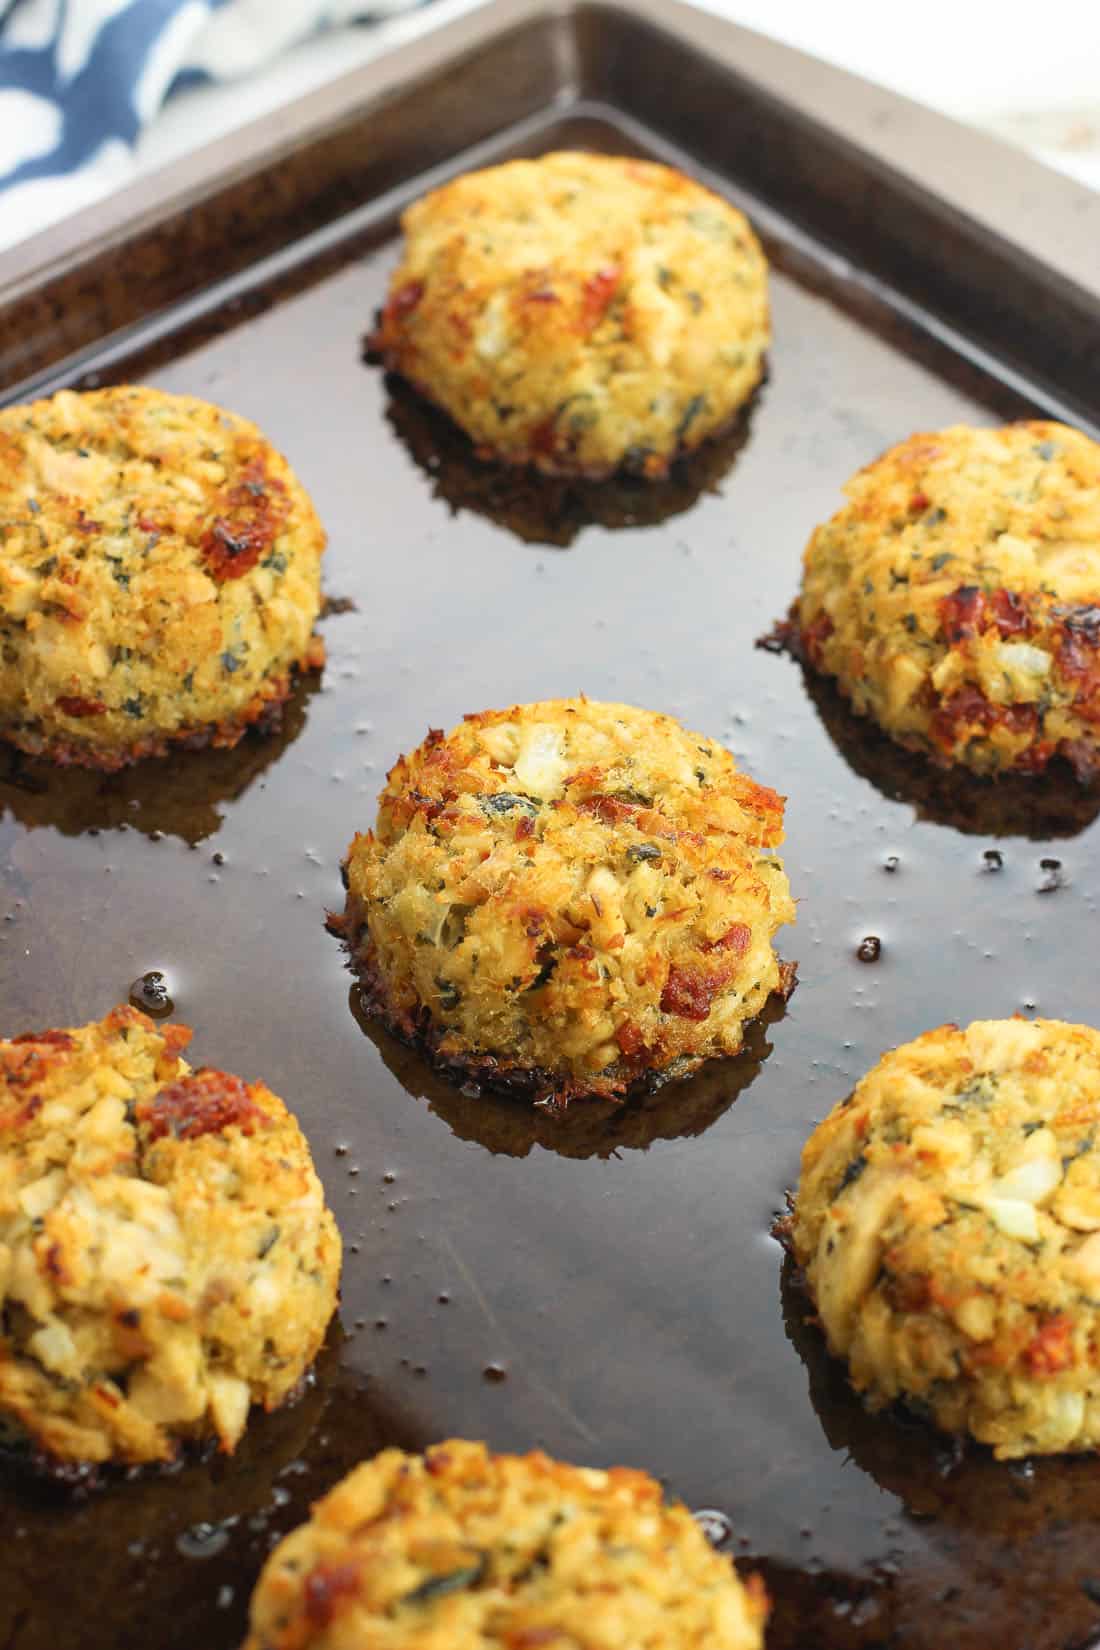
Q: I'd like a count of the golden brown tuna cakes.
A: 7